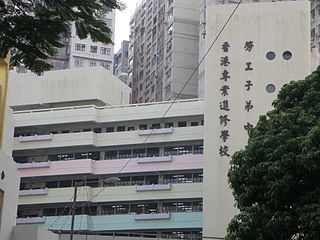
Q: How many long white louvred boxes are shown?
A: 8